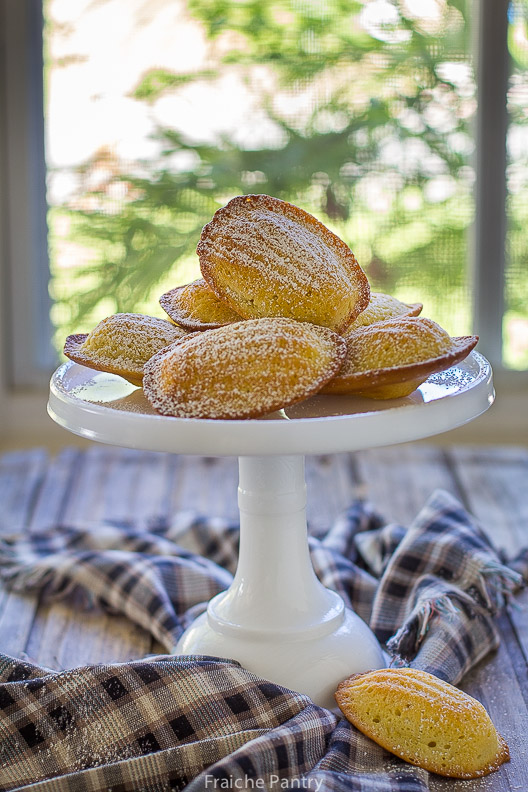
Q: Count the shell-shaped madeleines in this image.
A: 7